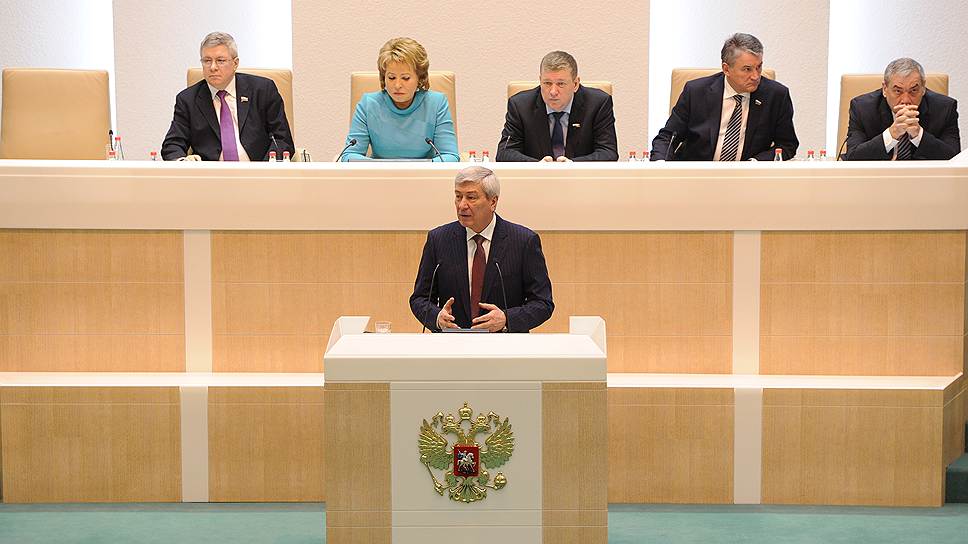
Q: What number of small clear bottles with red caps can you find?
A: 12